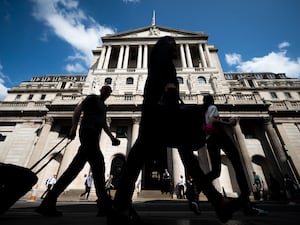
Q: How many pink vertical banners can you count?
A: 0